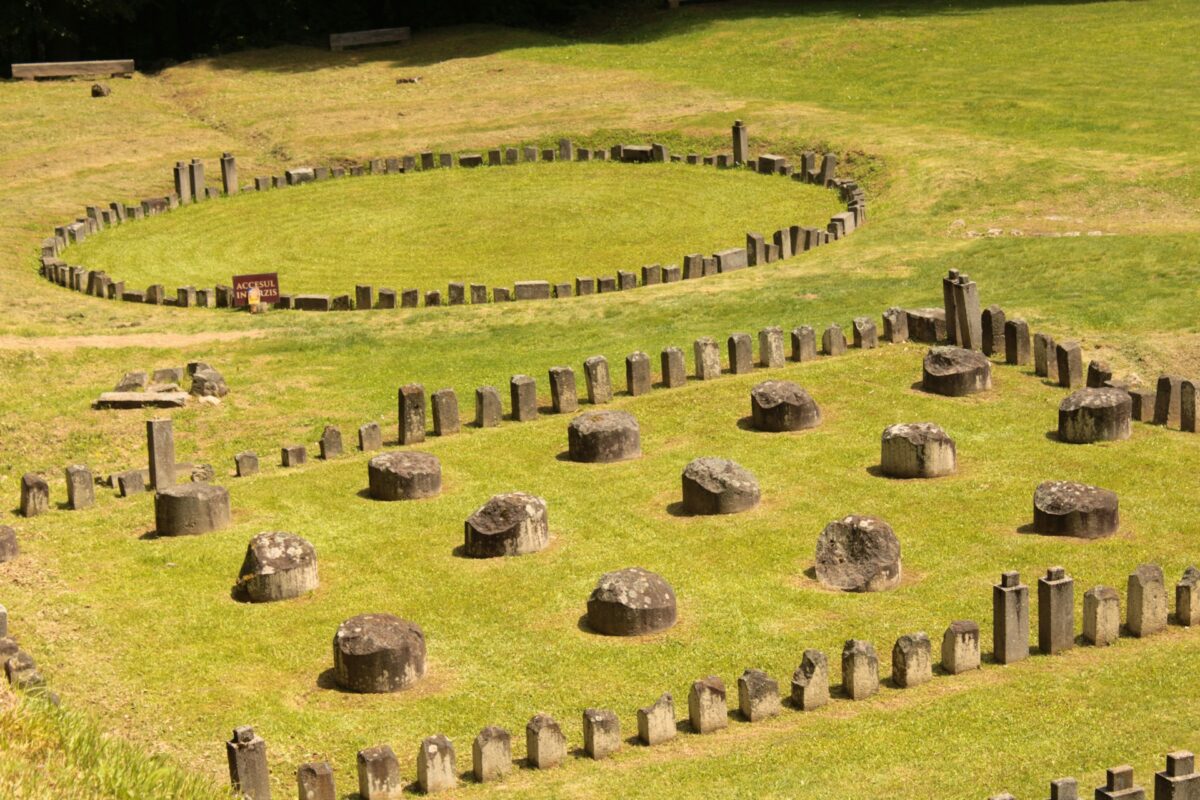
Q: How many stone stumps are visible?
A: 14